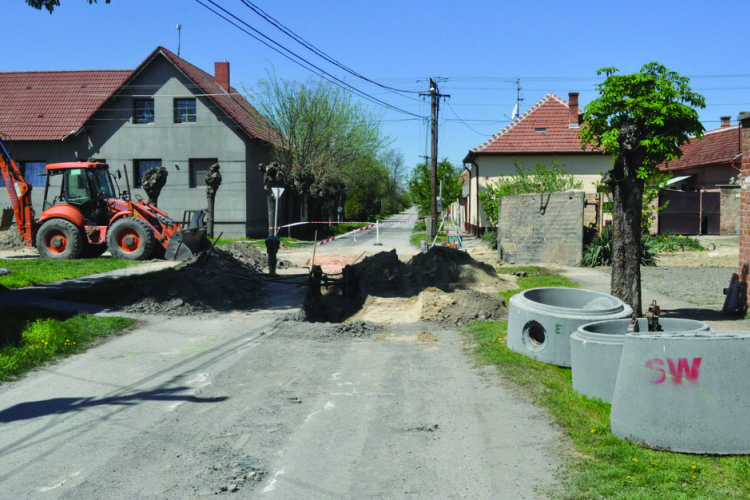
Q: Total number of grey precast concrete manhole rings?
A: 3